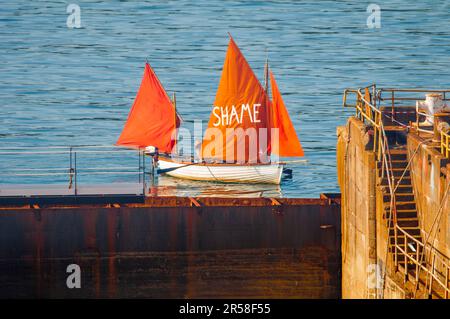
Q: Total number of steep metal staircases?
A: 1